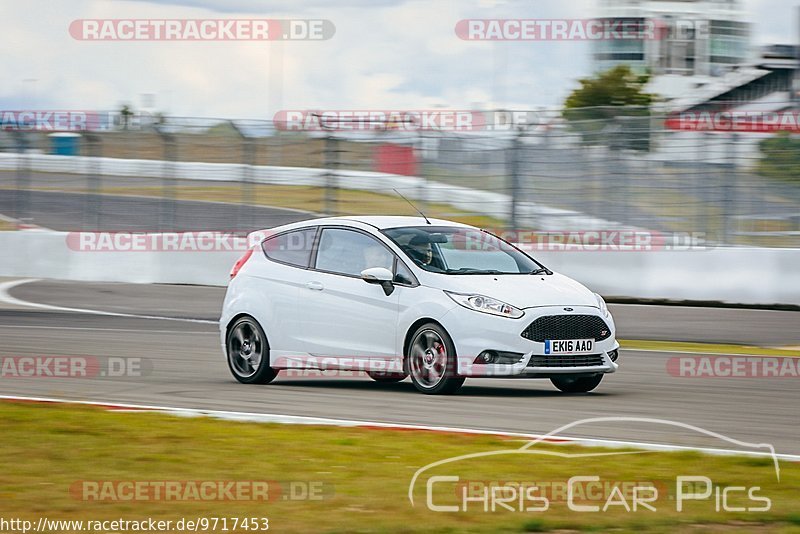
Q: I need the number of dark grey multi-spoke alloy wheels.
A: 2